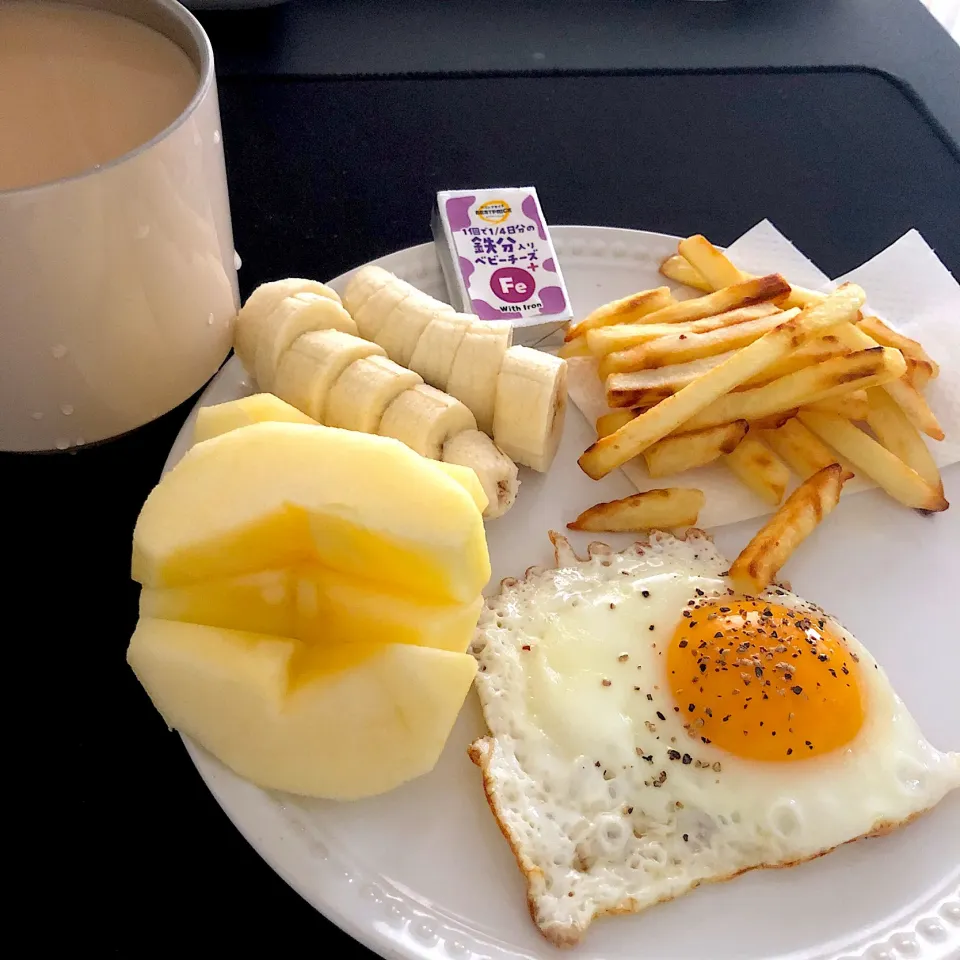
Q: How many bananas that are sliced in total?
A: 2